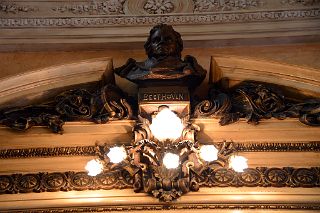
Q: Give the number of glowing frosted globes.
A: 6